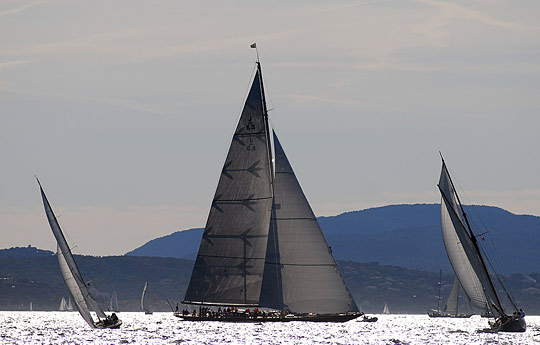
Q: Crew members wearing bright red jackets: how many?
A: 3